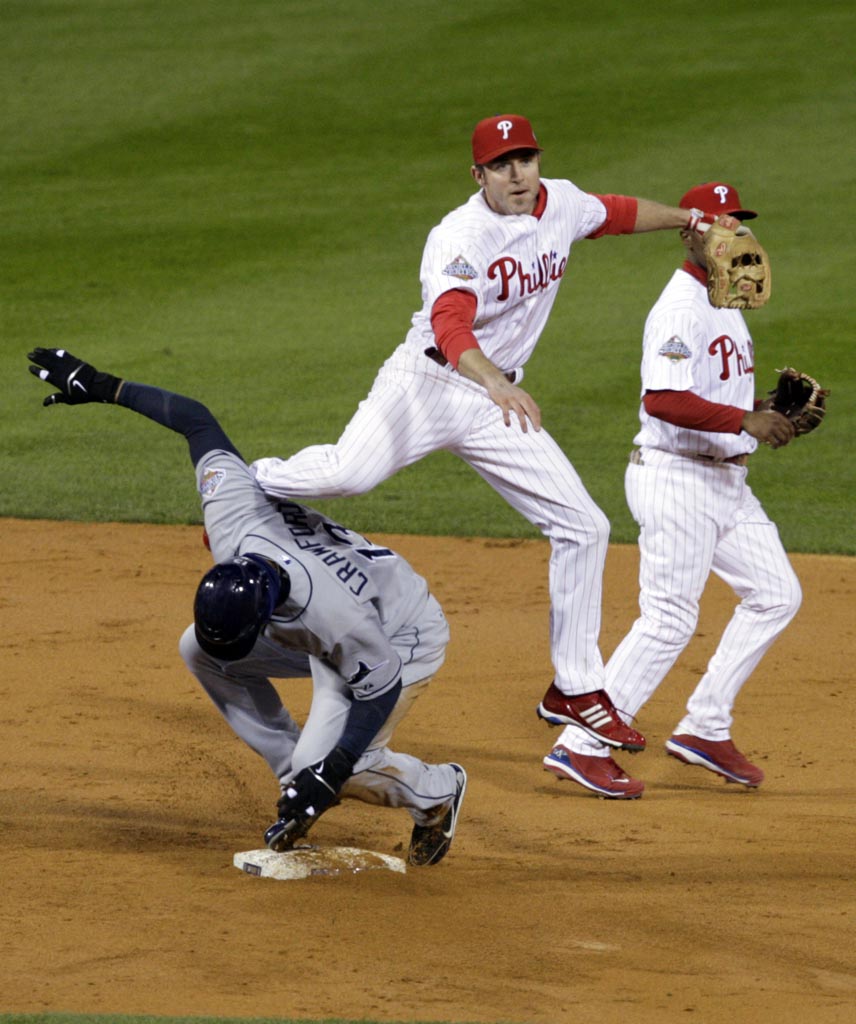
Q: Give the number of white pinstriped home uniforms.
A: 2